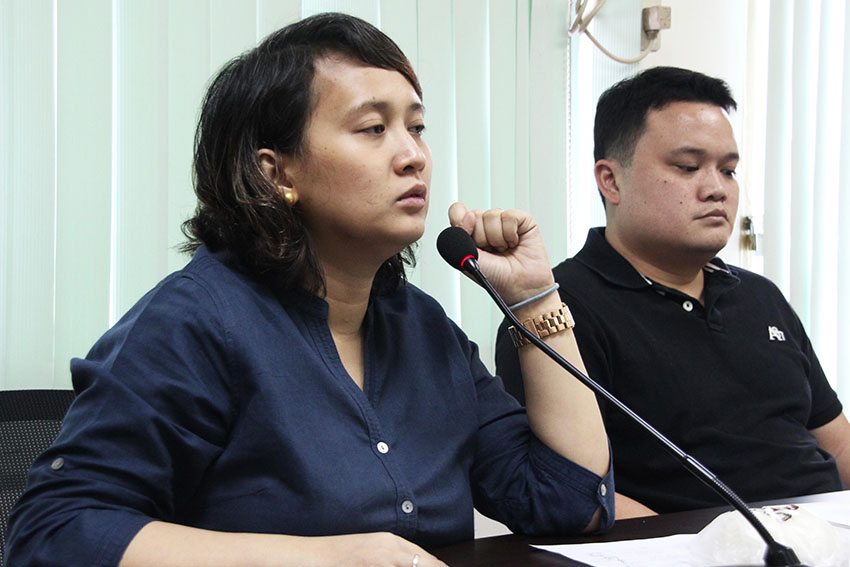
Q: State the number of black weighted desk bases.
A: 1